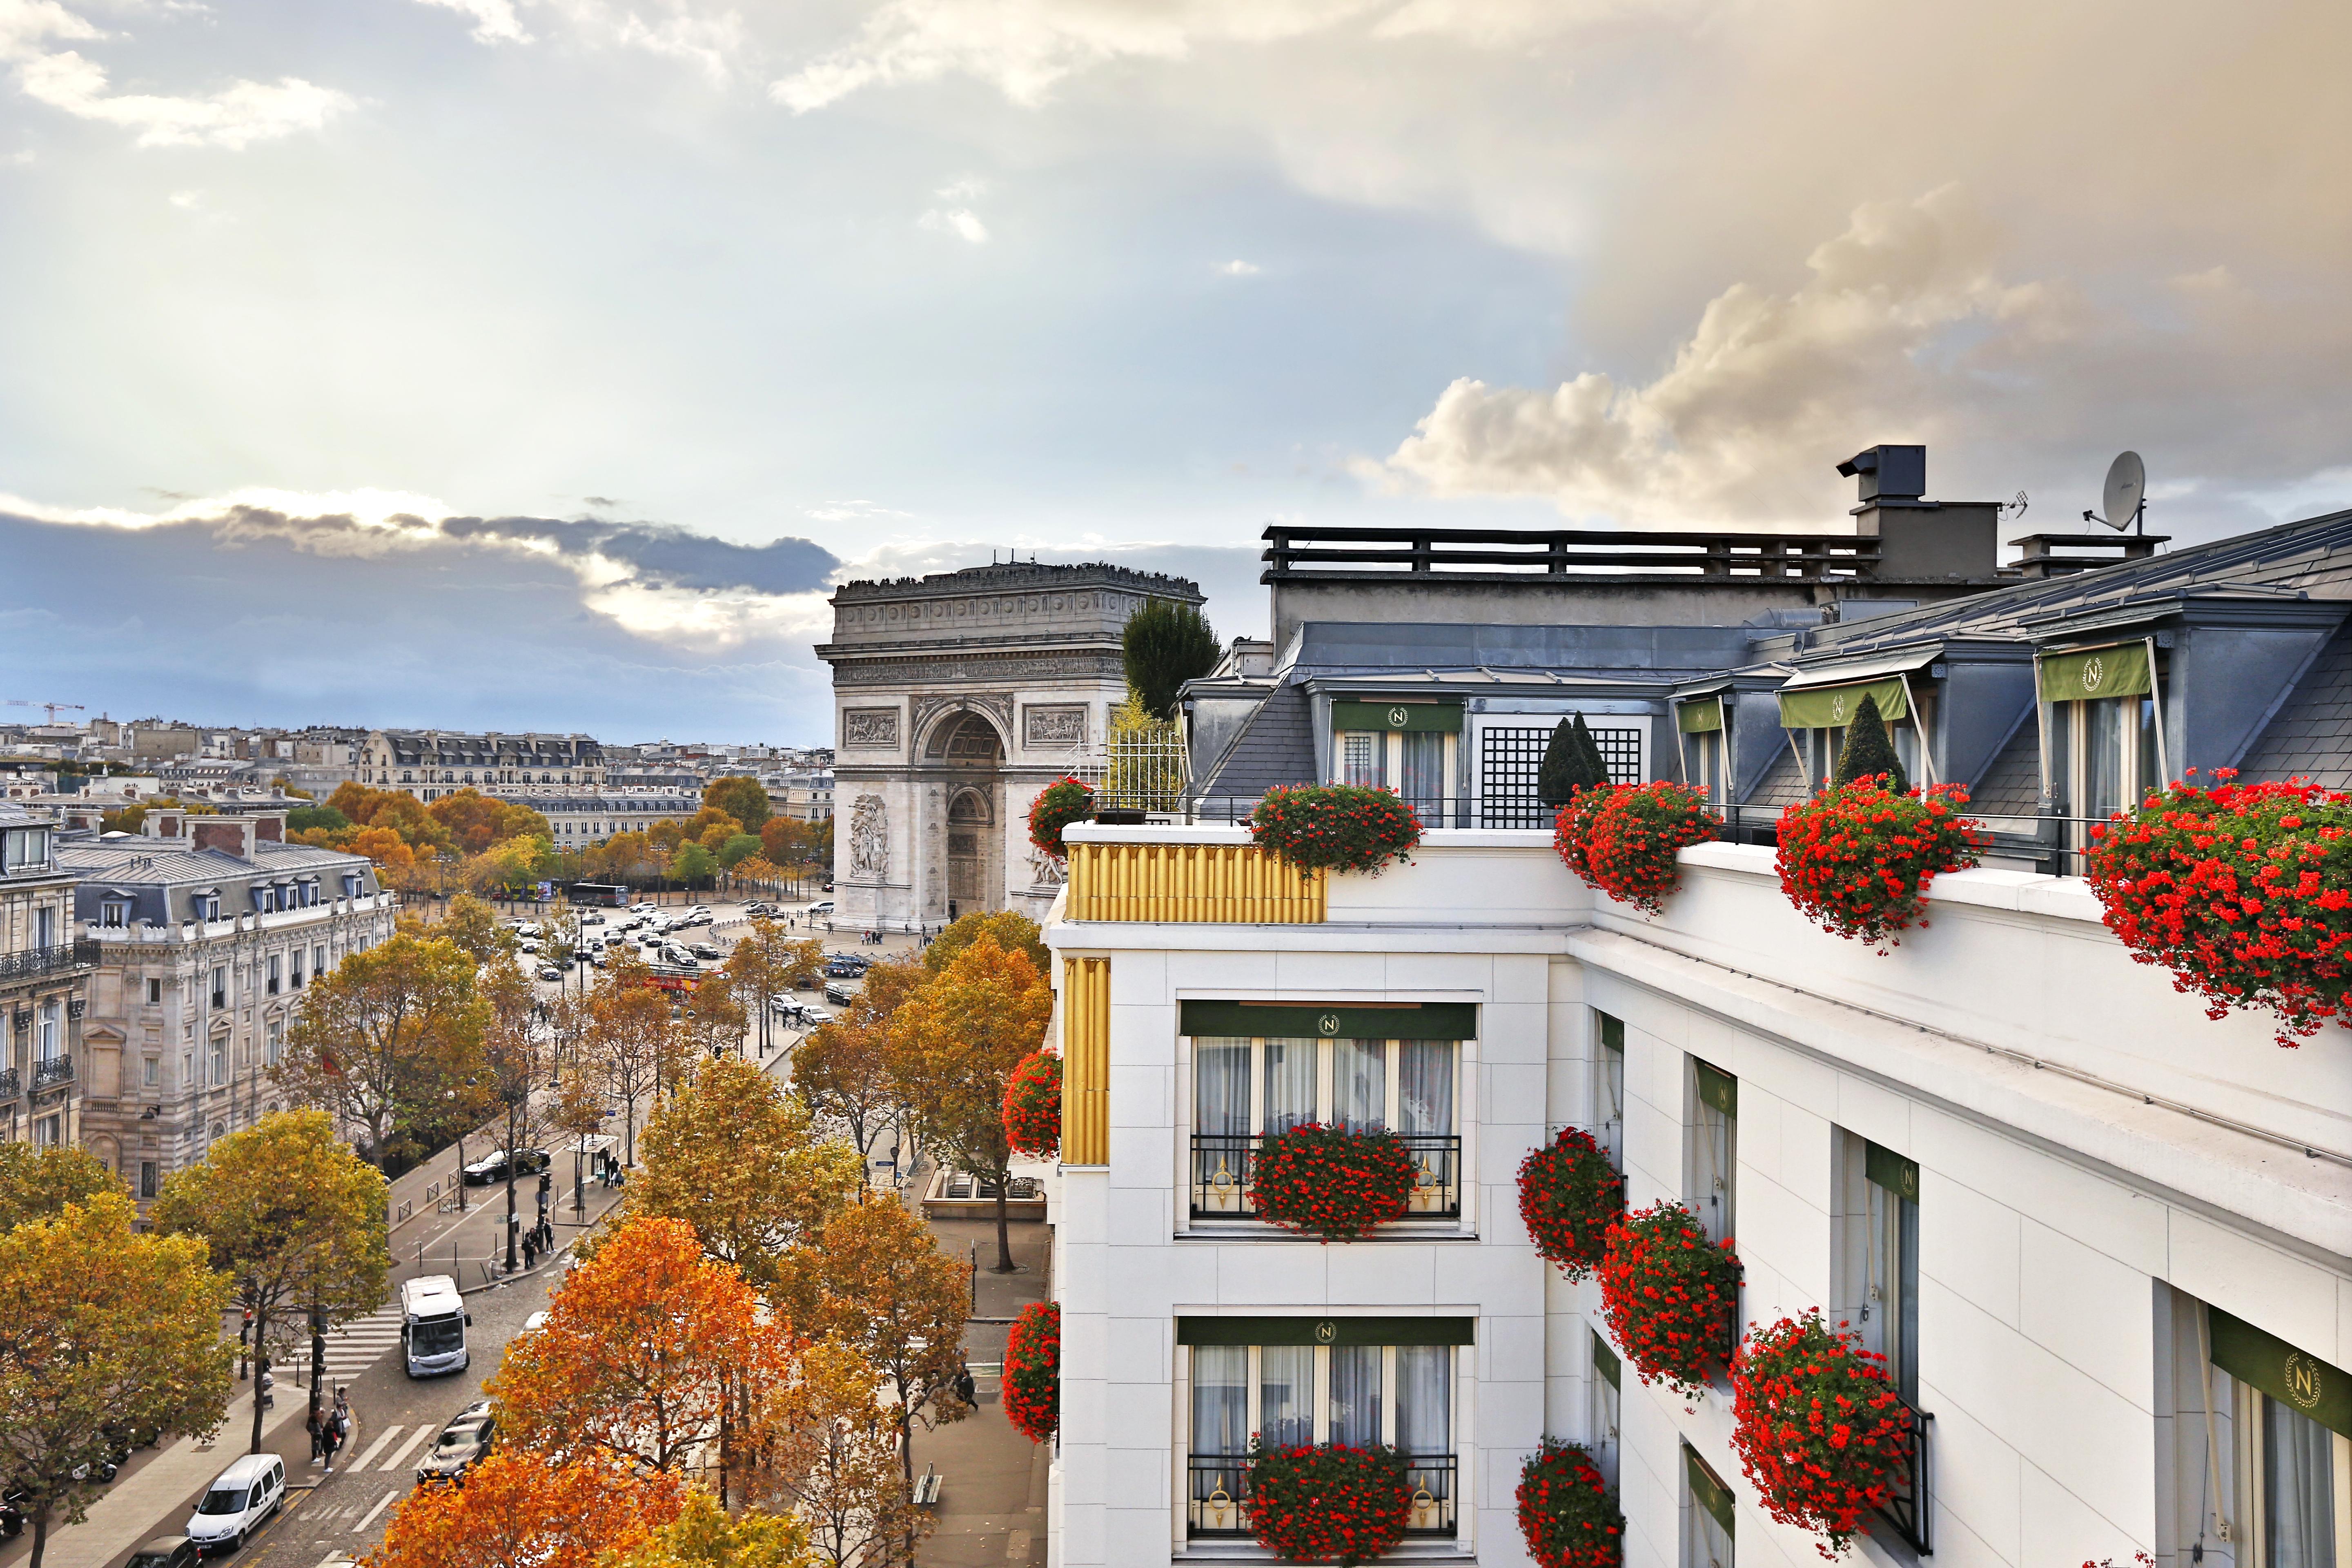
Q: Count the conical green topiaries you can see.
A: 3